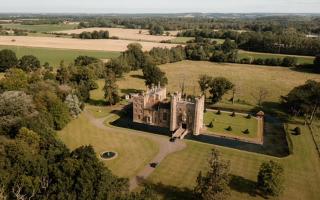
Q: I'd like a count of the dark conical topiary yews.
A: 6